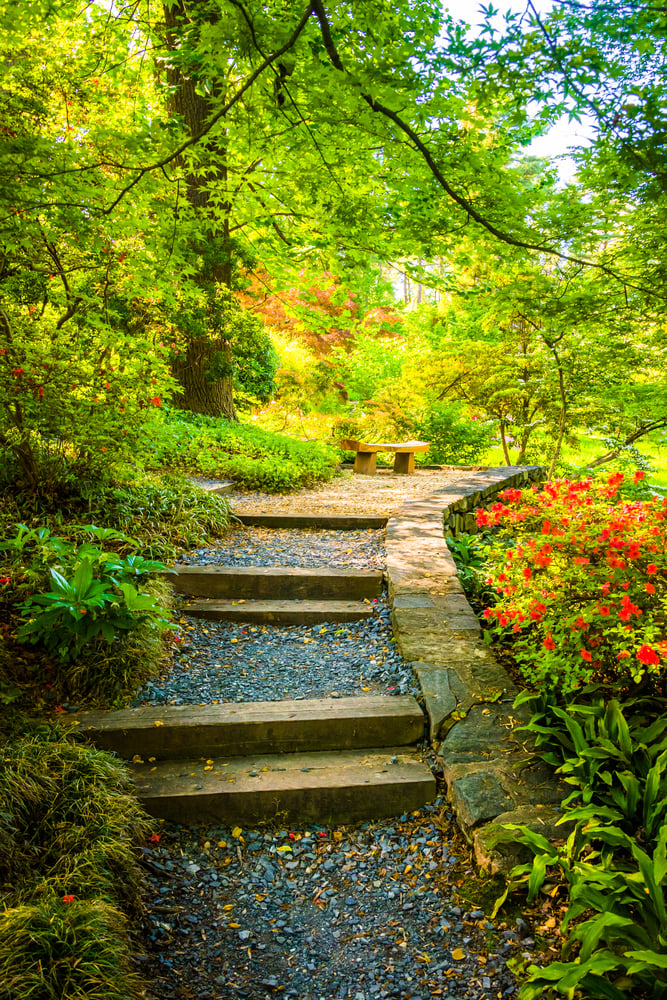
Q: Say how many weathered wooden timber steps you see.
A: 5